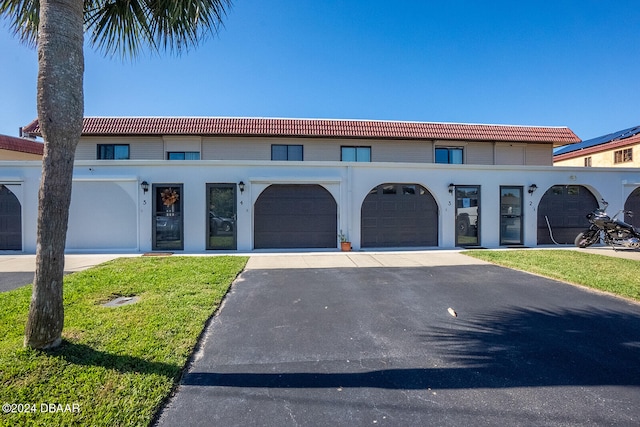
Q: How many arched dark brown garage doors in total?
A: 5